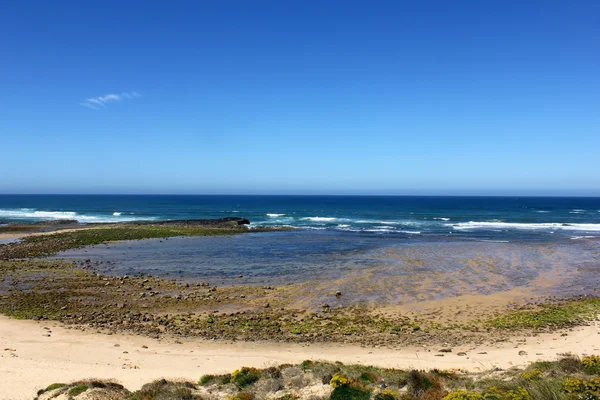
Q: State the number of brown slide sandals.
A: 0